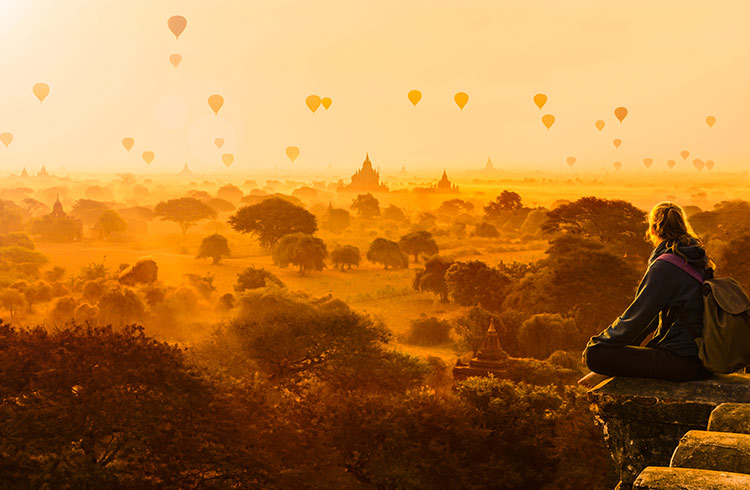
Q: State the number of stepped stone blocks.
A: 3